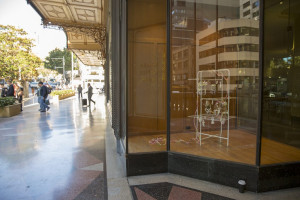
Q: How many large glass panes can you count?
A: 3